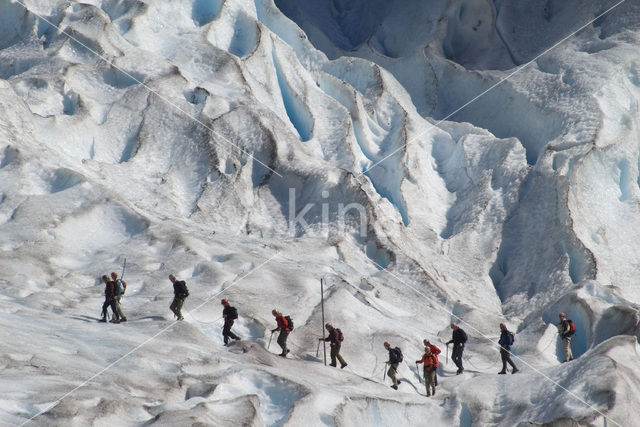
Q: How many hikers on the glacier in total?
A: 12